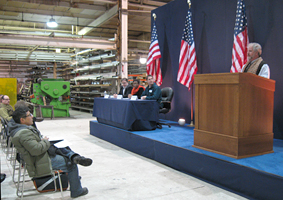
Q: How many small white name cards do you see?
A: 3